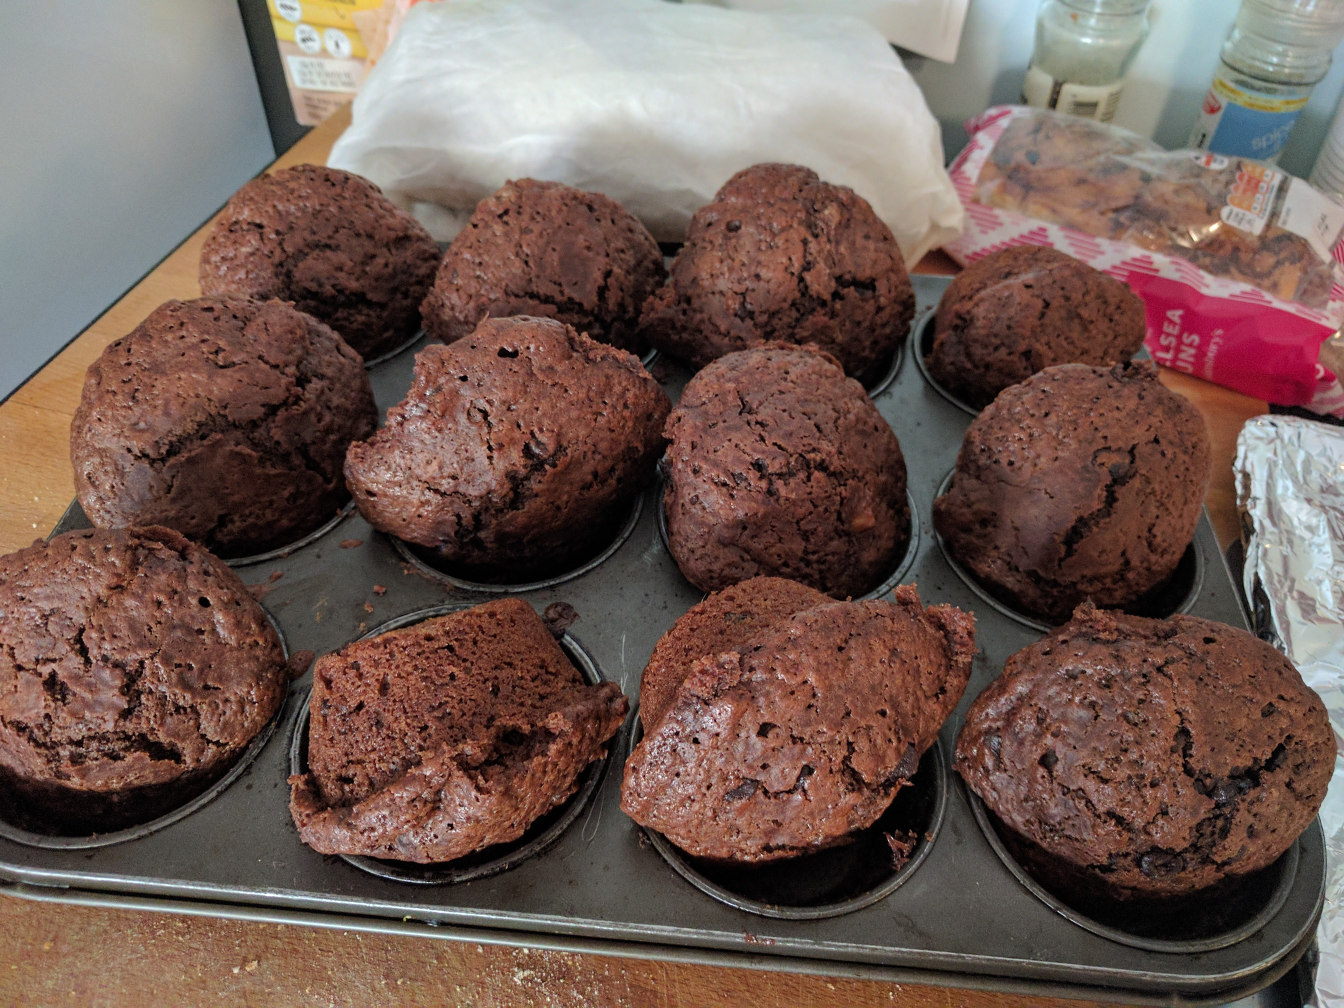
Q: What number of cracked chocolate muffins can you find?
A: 12